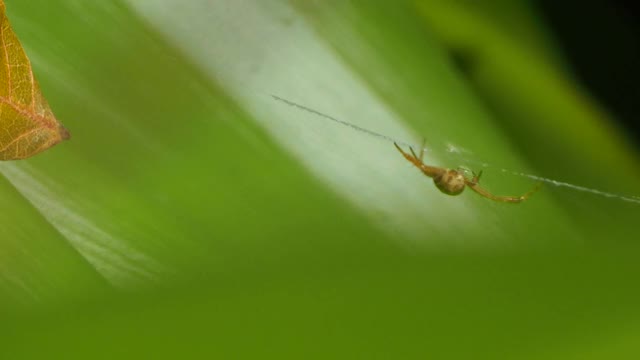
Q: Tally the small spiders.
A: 1